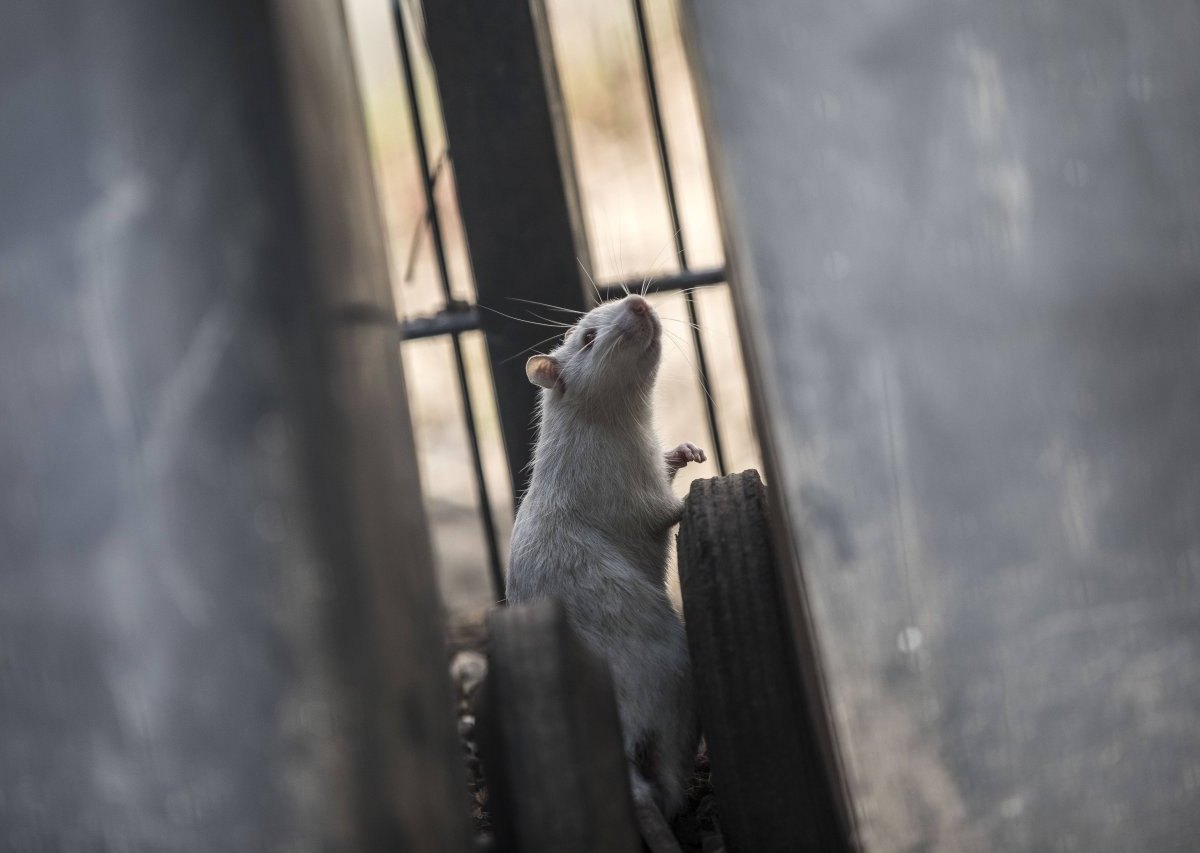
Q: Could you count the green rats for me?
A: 0